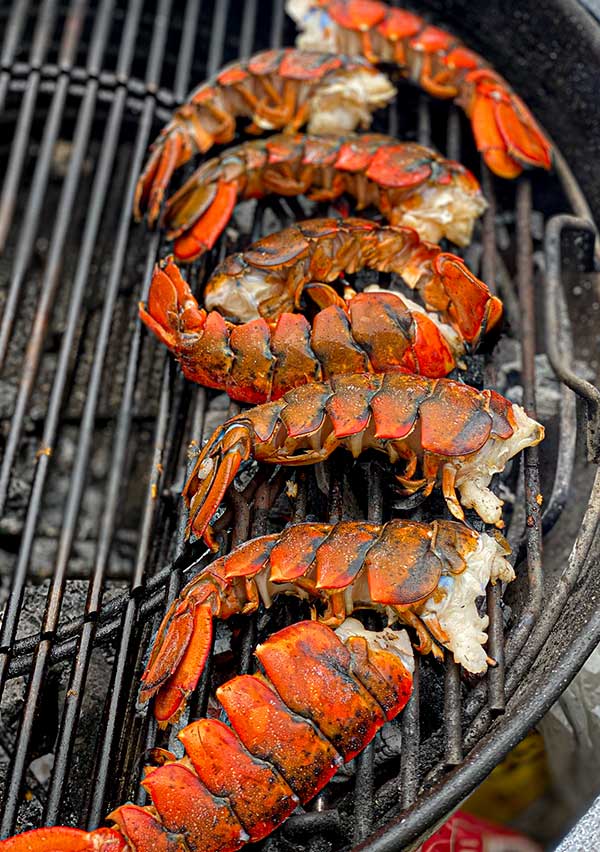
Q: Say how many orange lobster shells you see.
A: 8